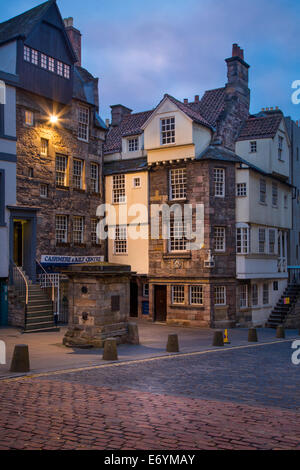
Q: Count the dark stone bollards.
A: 6